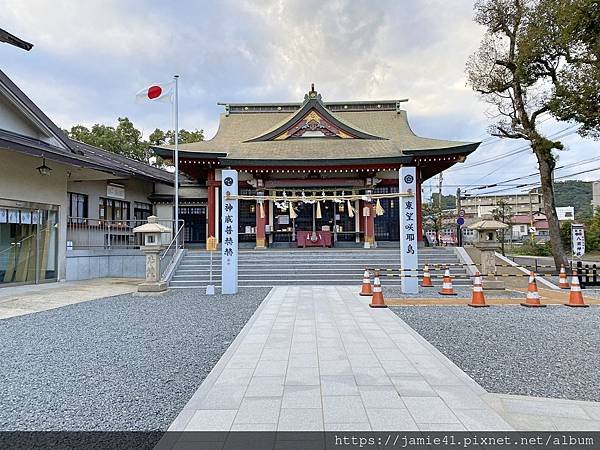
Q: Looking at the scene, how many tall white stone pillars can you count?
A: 2